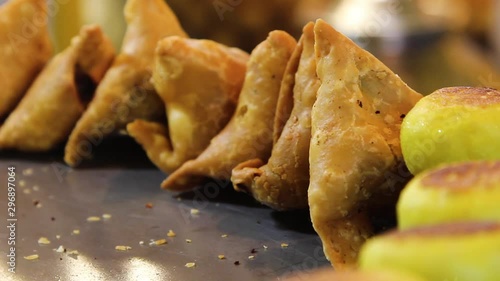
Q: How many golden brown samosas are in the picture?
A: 7